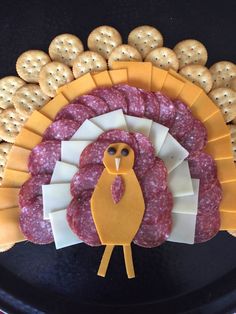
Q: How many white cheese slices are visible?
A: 12